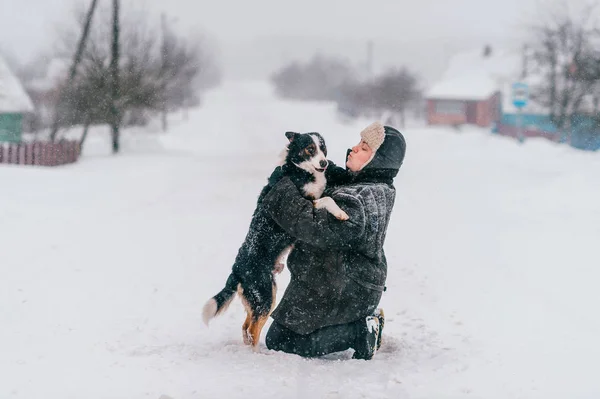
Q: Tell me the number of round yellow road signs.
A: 0